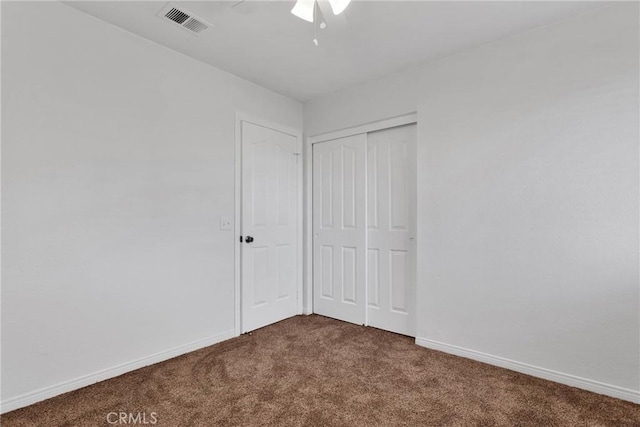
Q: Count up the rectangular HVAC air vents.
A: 1